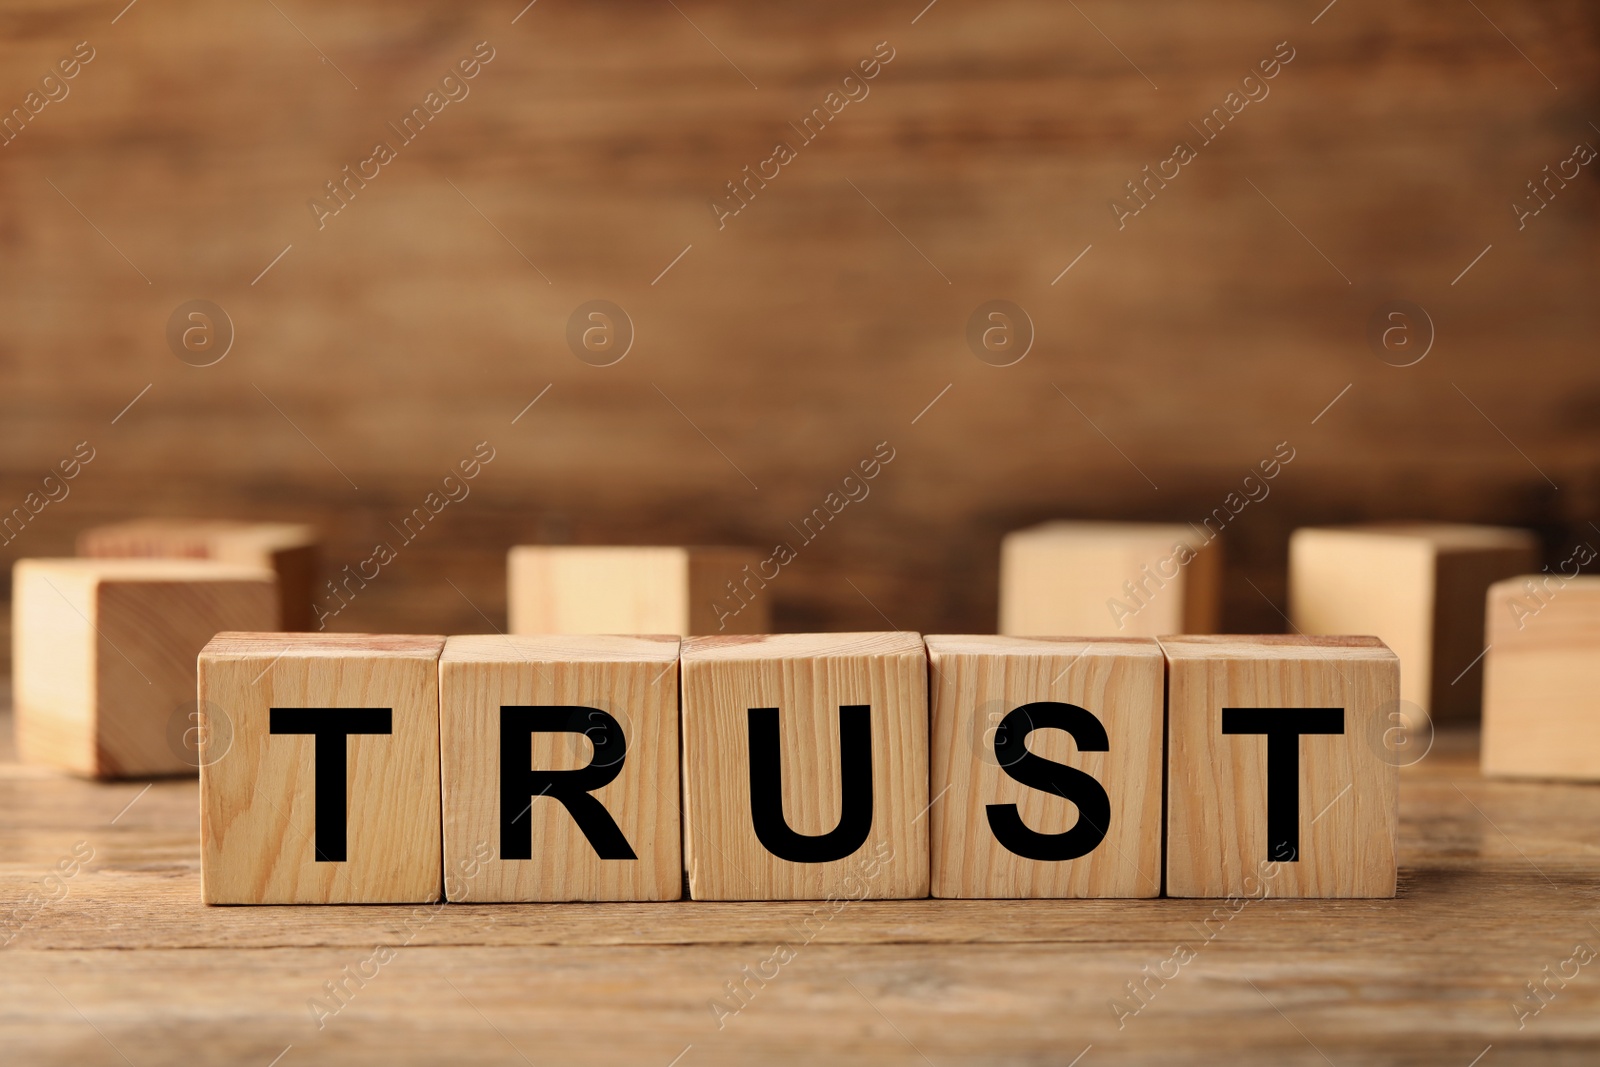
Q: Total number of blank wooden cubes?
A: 6